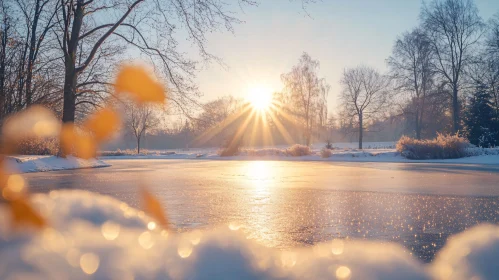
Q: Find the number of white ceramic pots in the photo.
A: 0